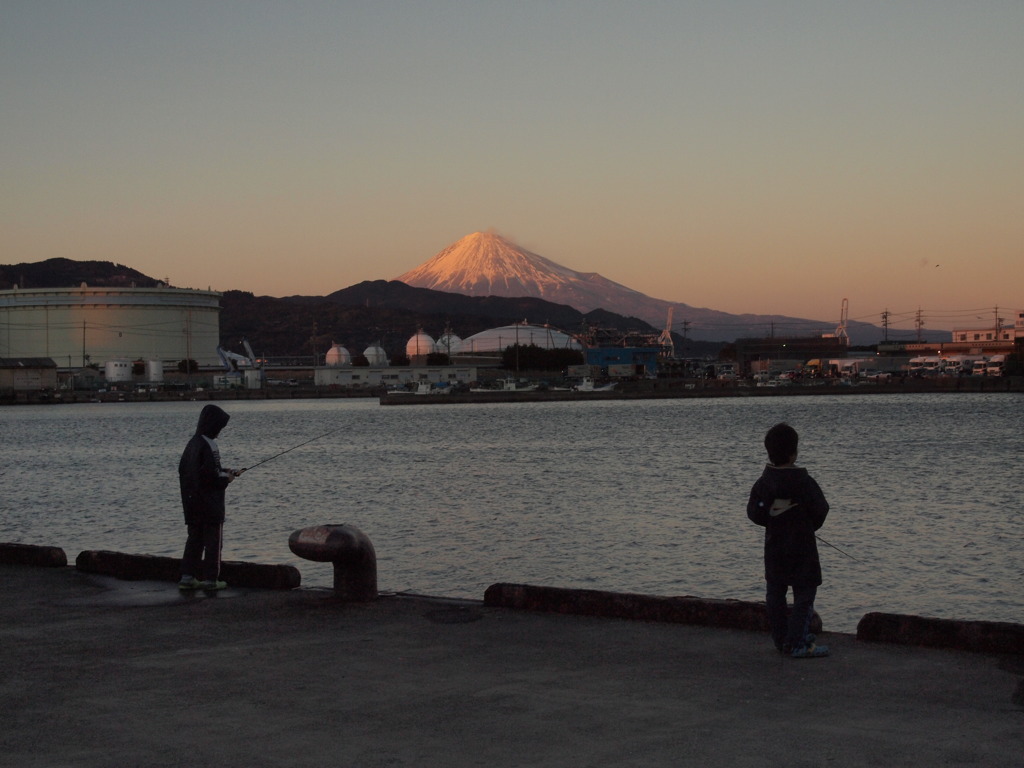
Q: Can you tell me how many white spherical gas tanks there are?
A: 4